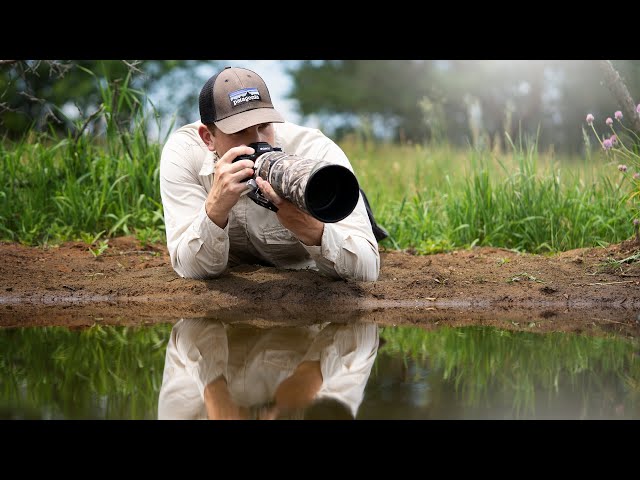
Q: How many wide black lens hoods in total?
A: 1